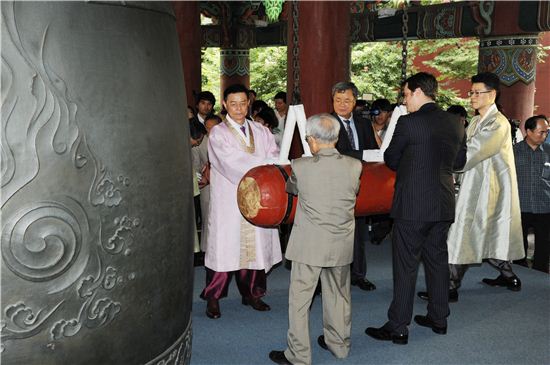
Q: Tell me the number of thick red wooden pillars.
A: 4